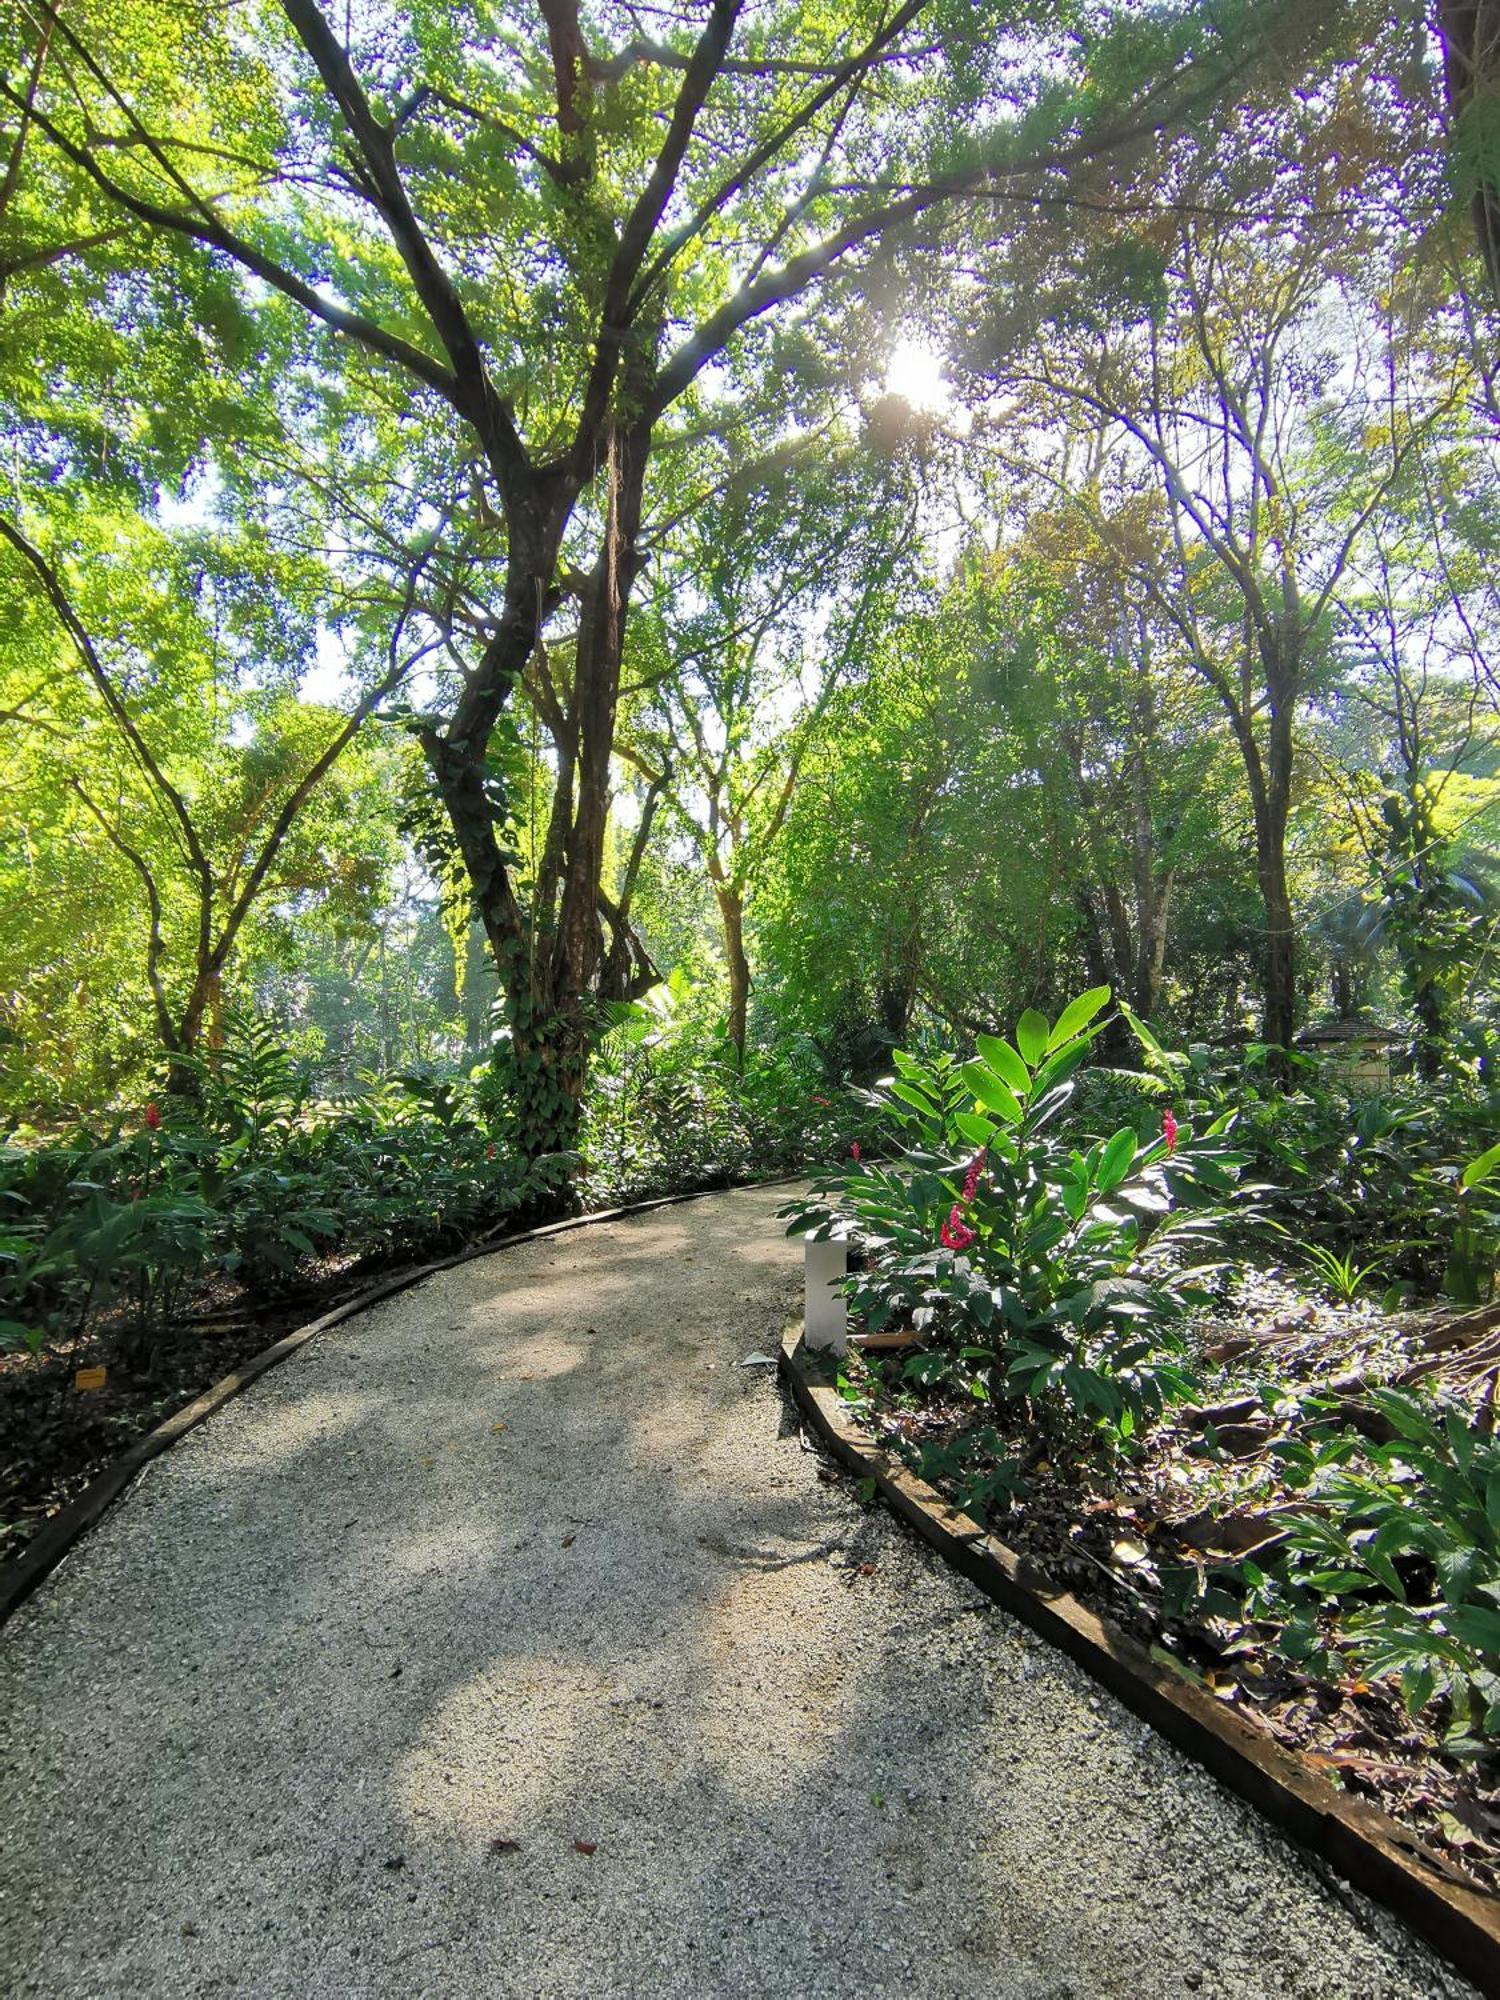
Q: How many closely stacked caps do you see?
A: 0